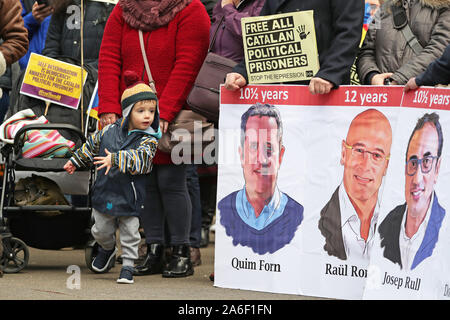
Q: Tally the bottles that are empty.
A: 0